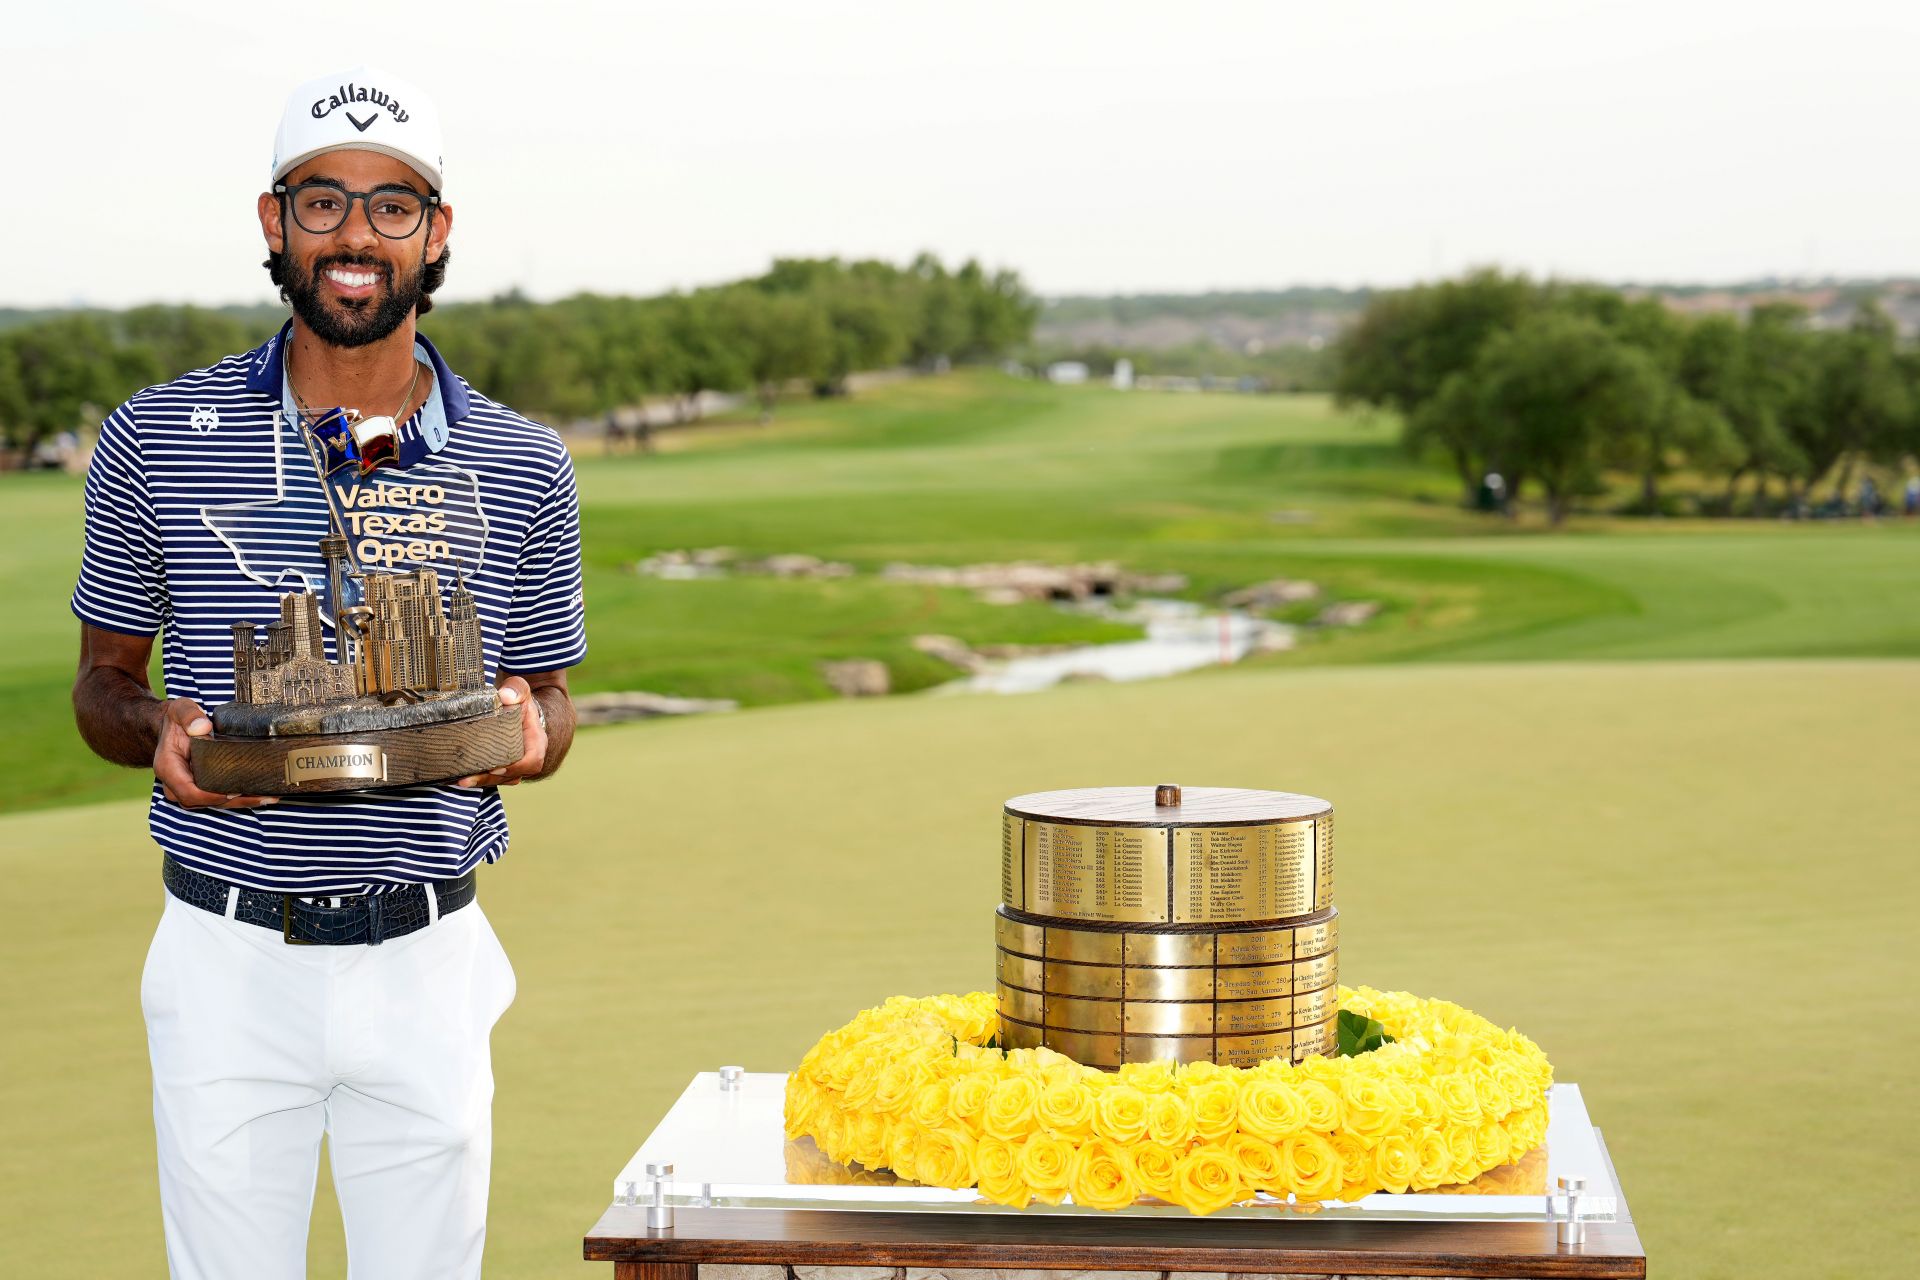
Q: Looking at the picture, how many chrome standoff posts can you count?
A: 3